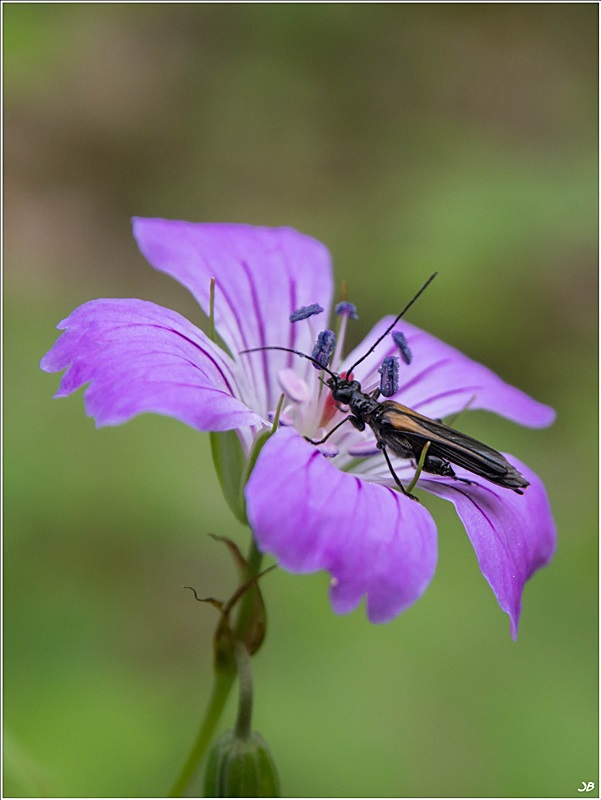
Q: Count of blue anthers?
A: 5